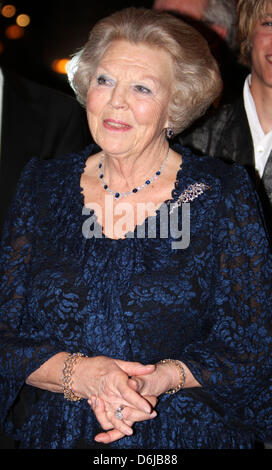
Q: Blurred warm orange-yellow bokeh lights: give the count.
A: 4